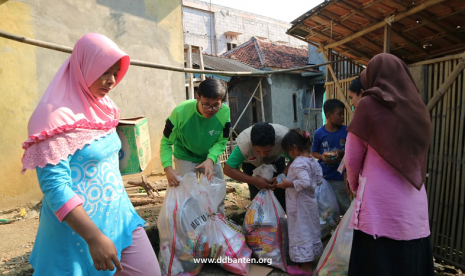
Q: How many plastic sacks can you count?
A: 5